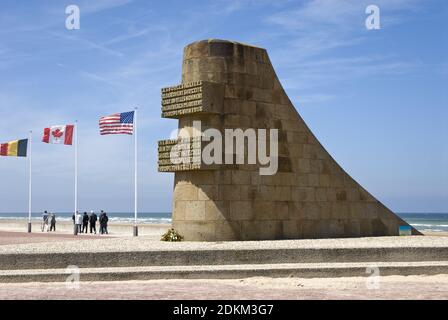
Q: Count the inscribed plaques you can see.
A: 2